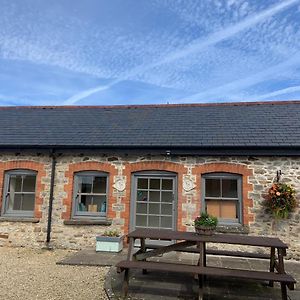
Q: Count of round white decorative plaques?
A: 2